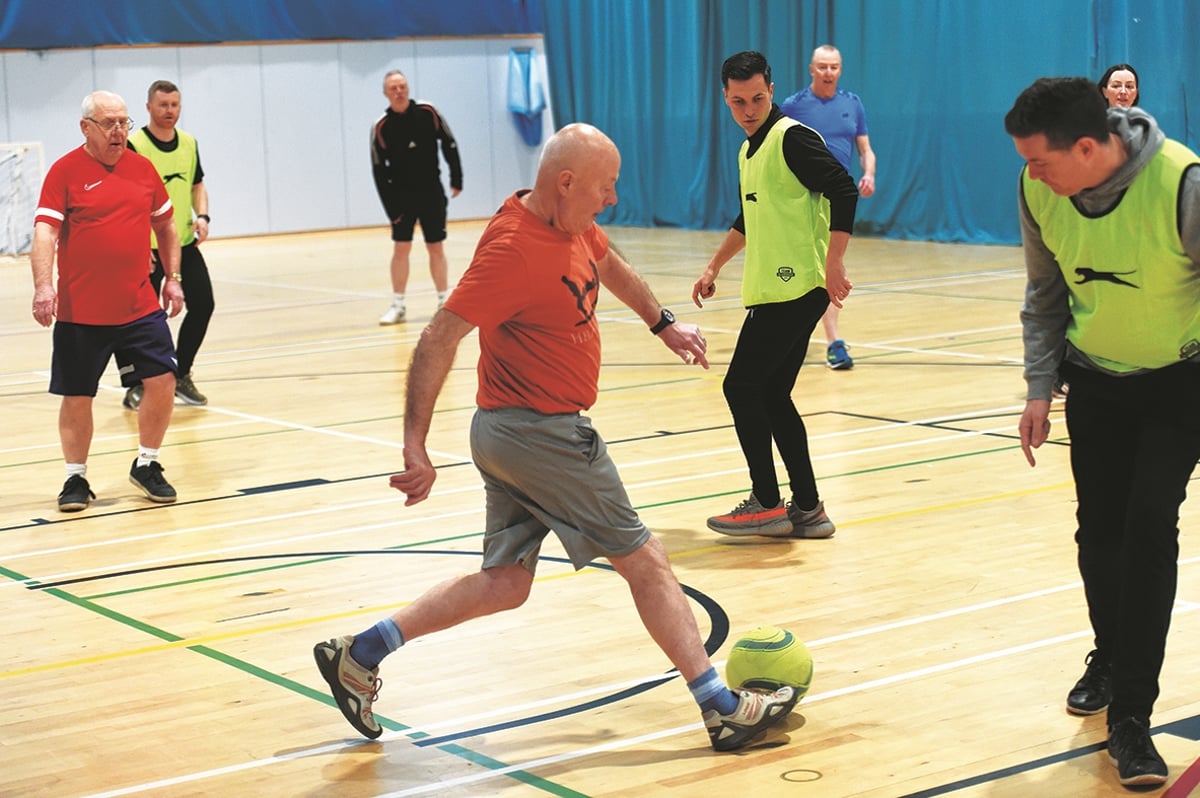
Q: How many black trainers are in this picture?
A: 4